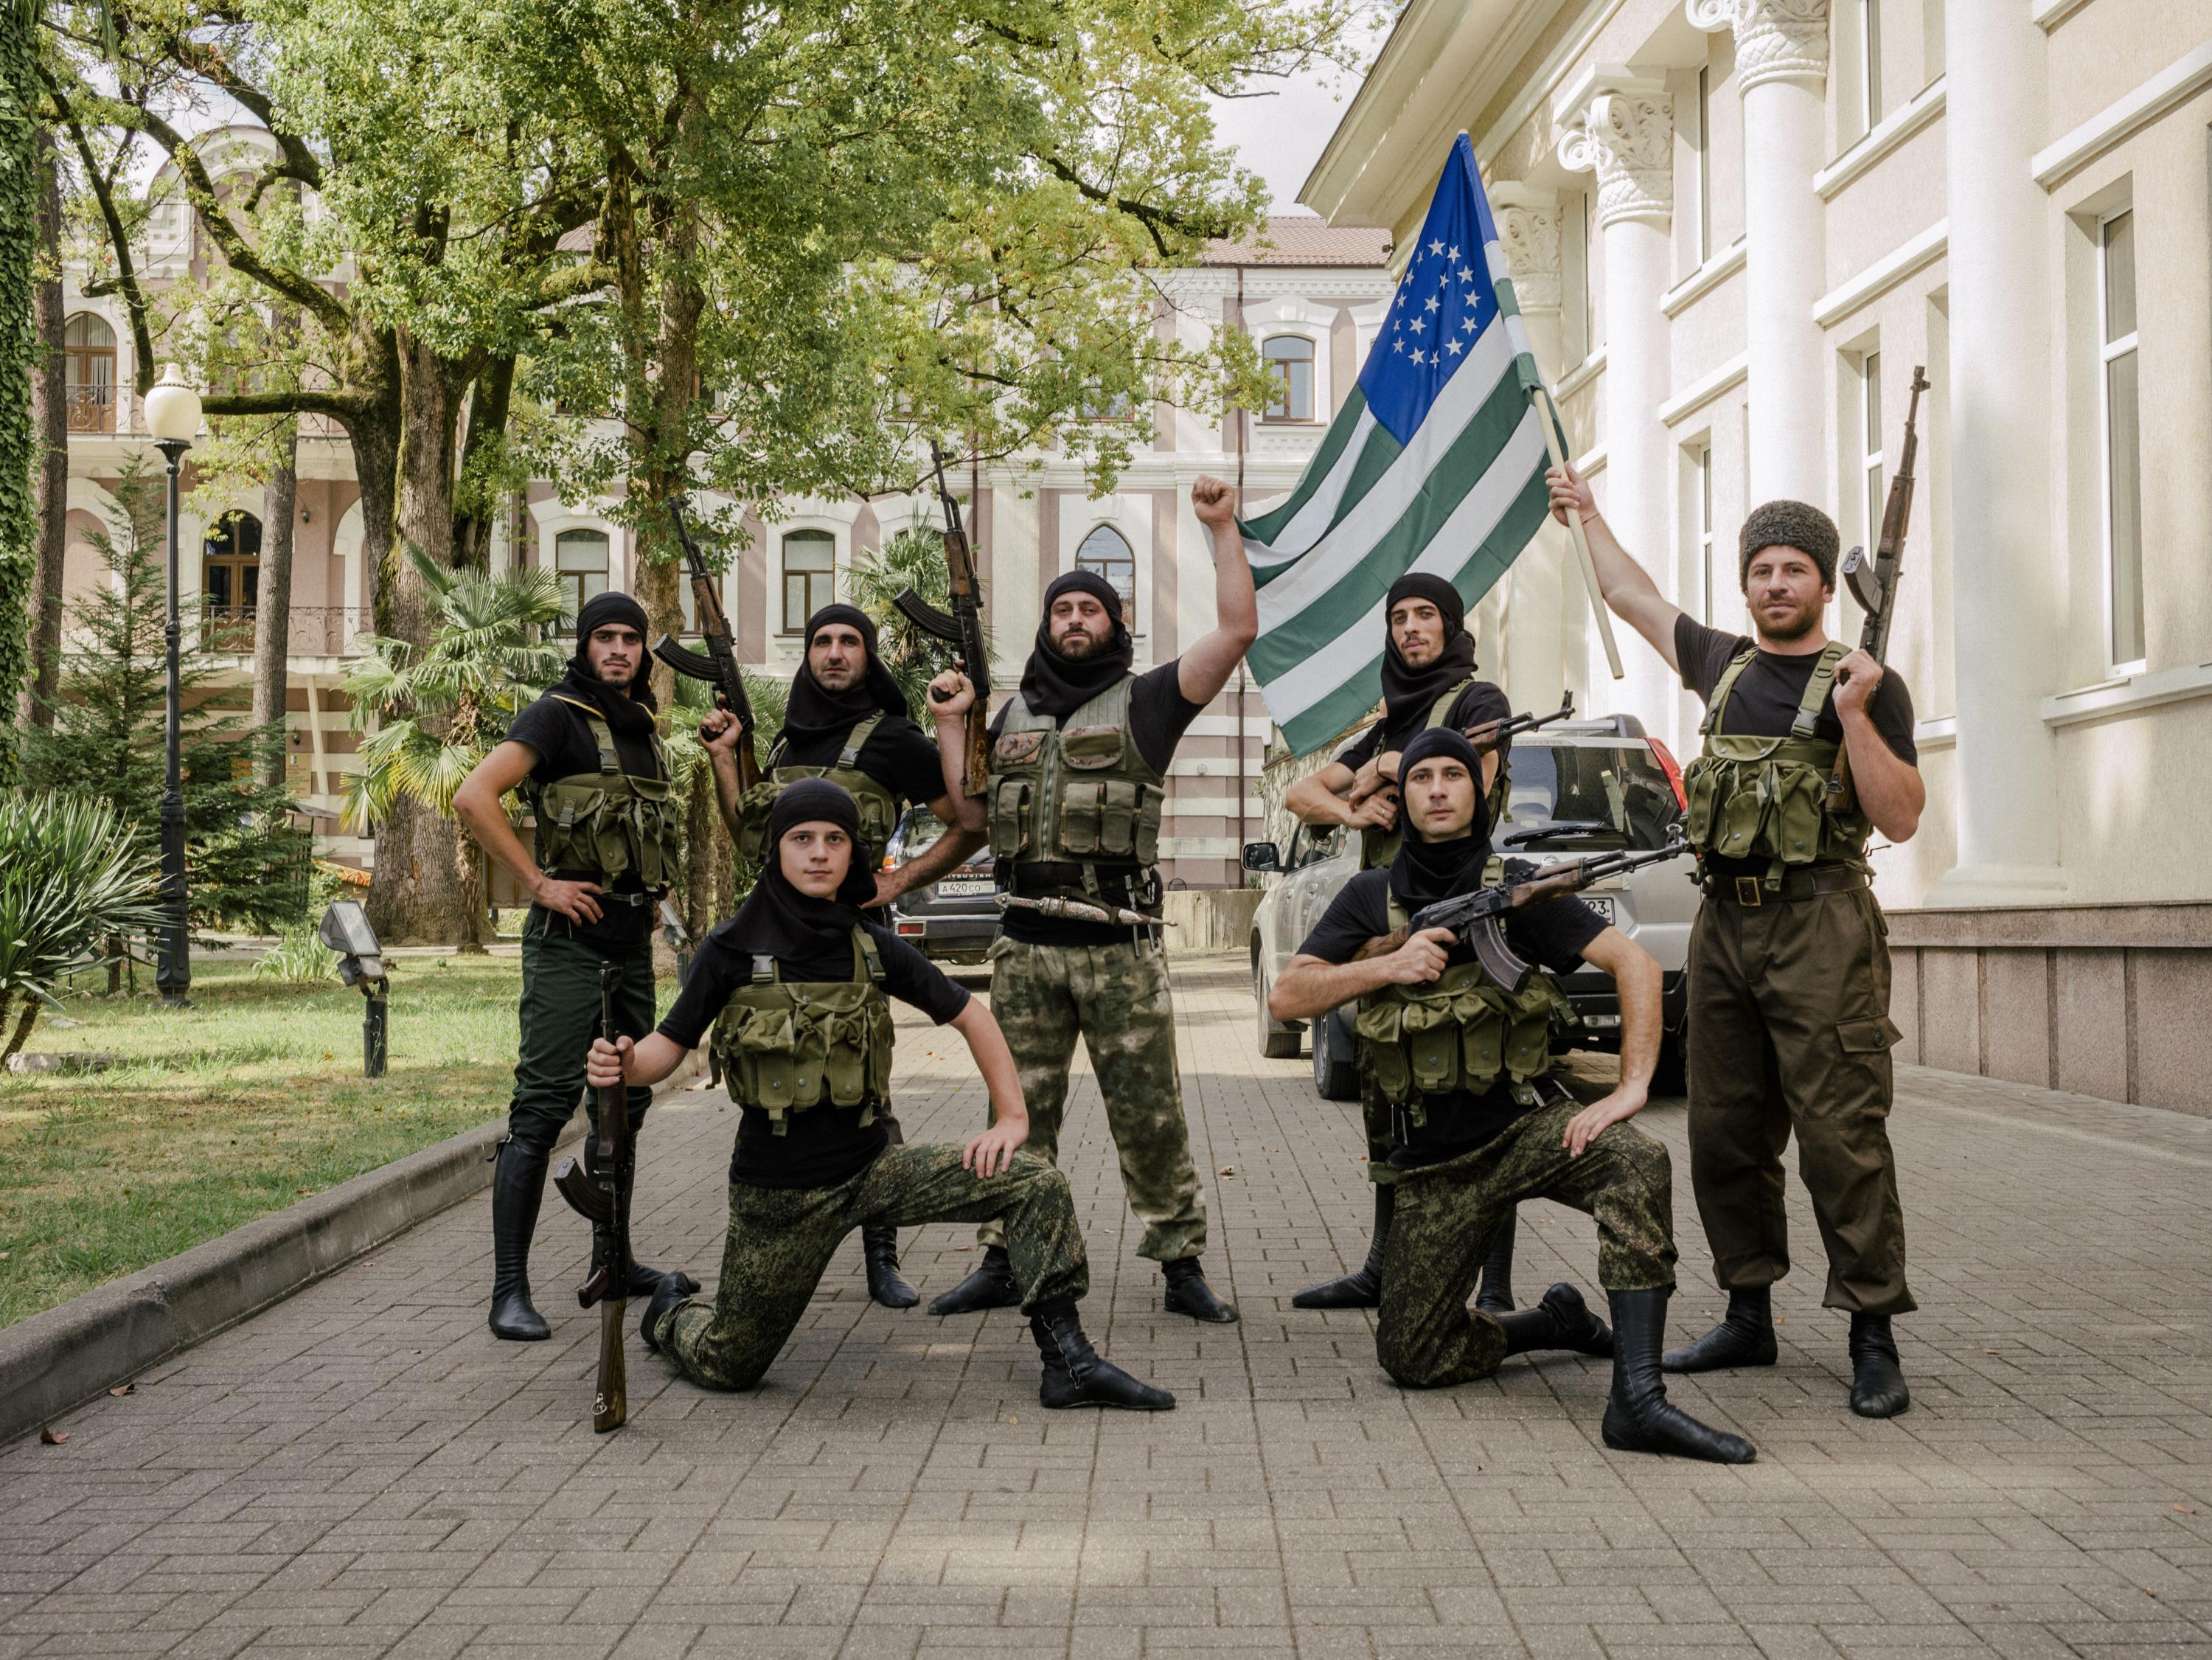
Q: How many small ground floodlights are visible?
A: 2